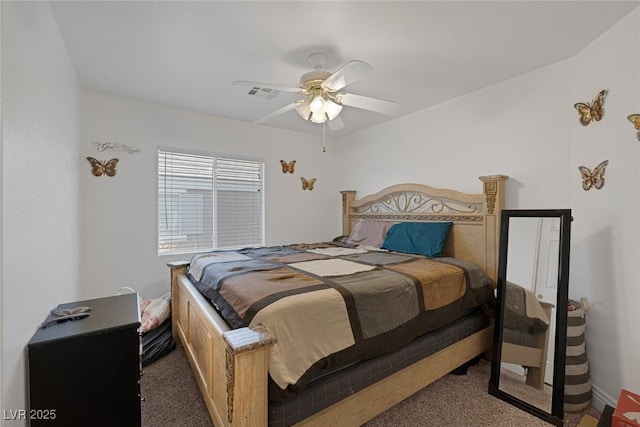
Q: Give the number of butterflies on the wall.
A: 6